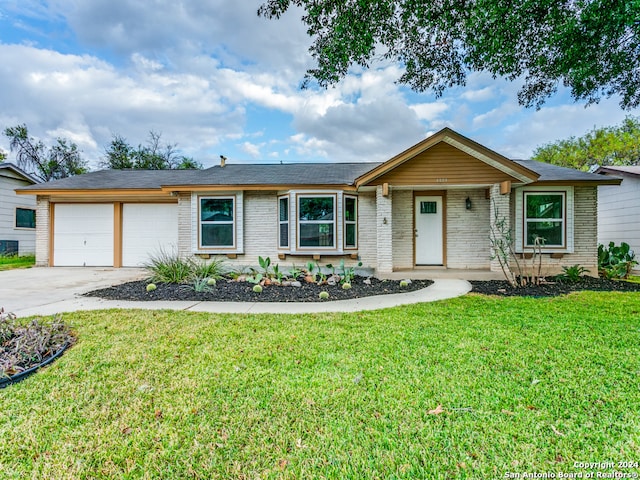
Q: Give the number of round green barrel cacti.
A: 6